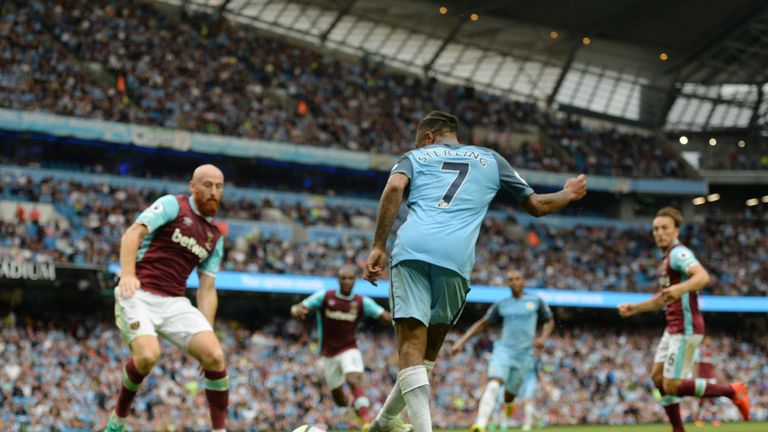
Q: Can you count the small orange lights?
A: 5